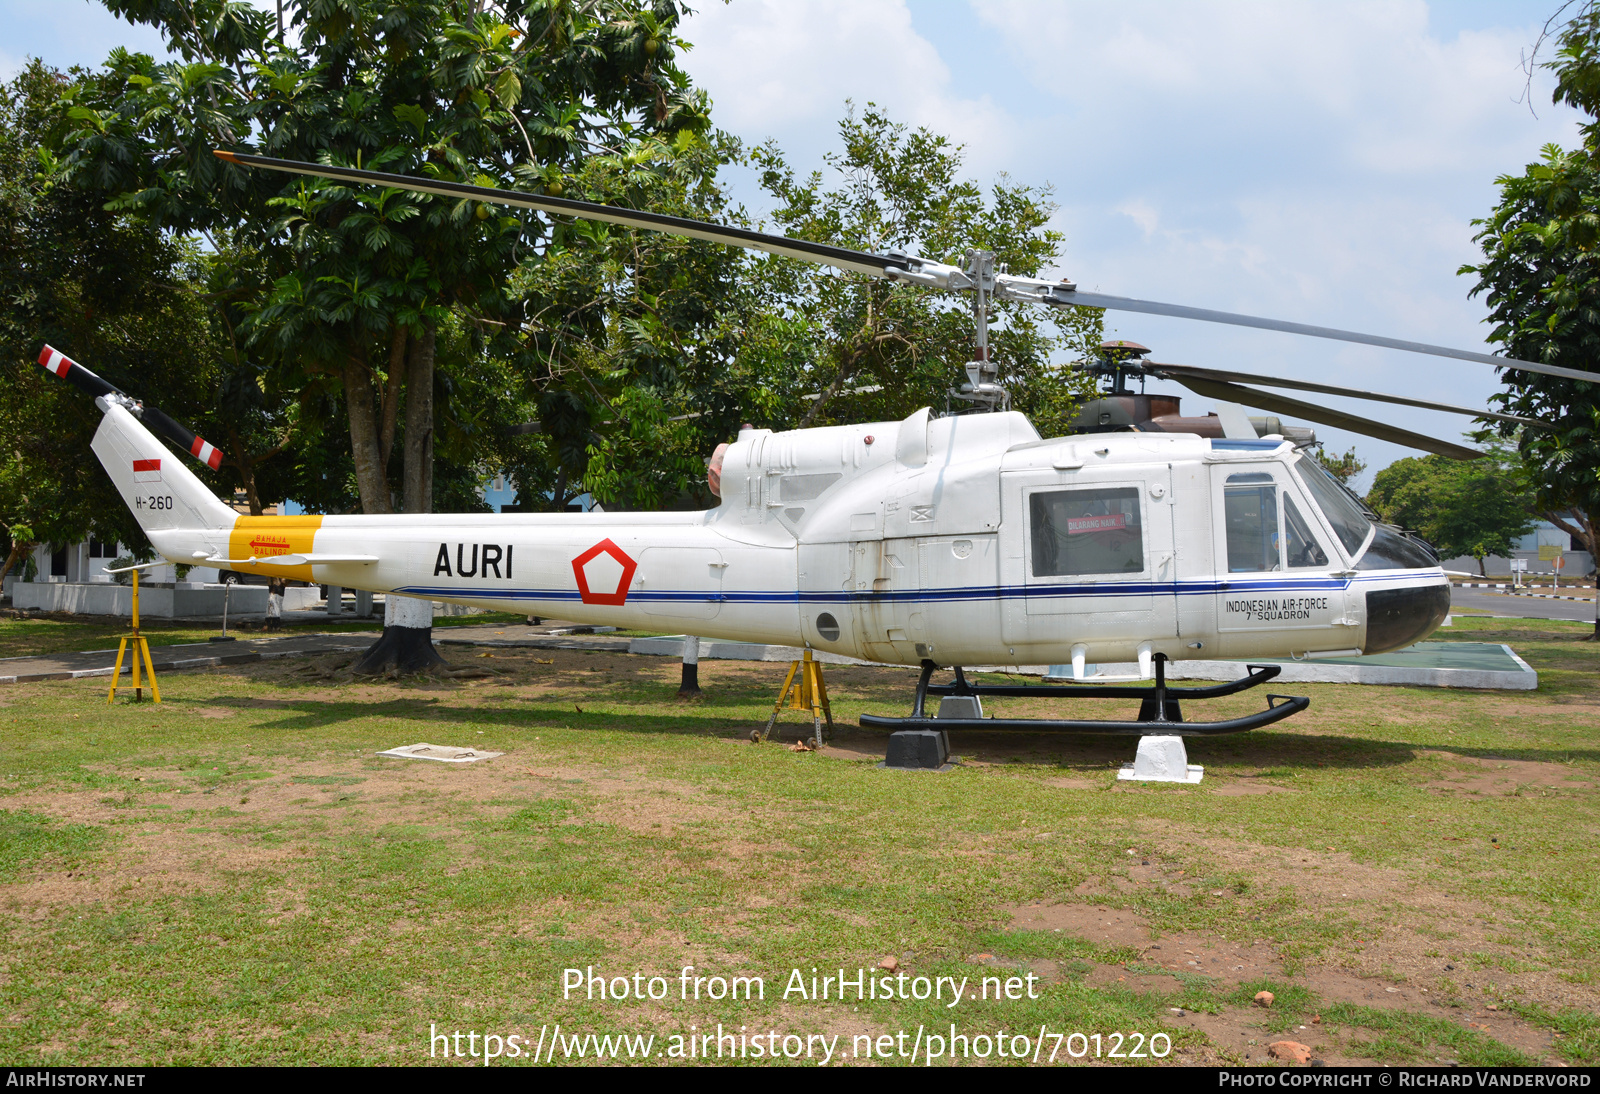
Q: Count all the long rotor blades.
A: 4